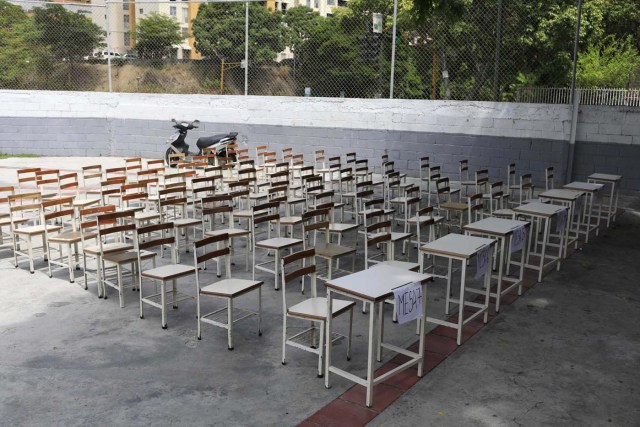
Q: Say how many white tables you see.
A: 7